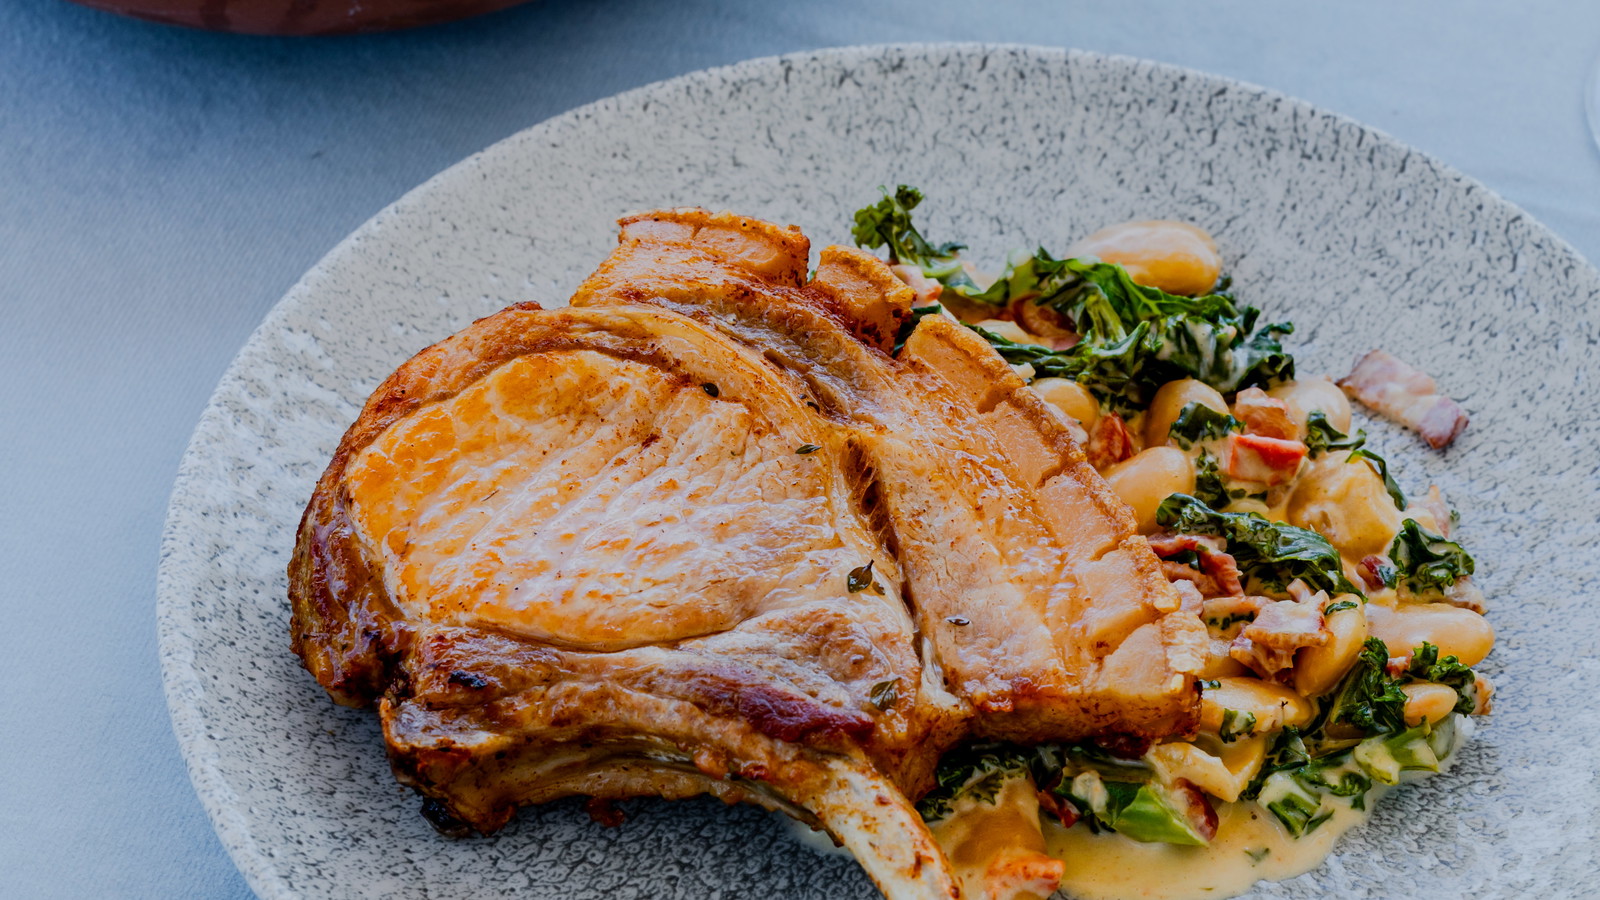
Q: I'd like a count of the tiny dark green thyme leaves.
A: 6